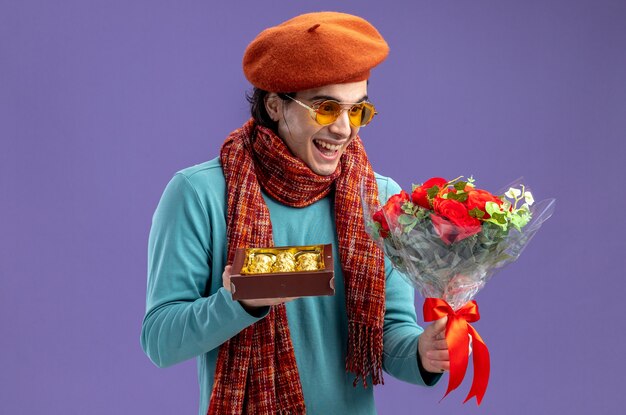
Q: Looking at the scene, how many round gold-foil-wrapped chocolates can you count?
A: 3